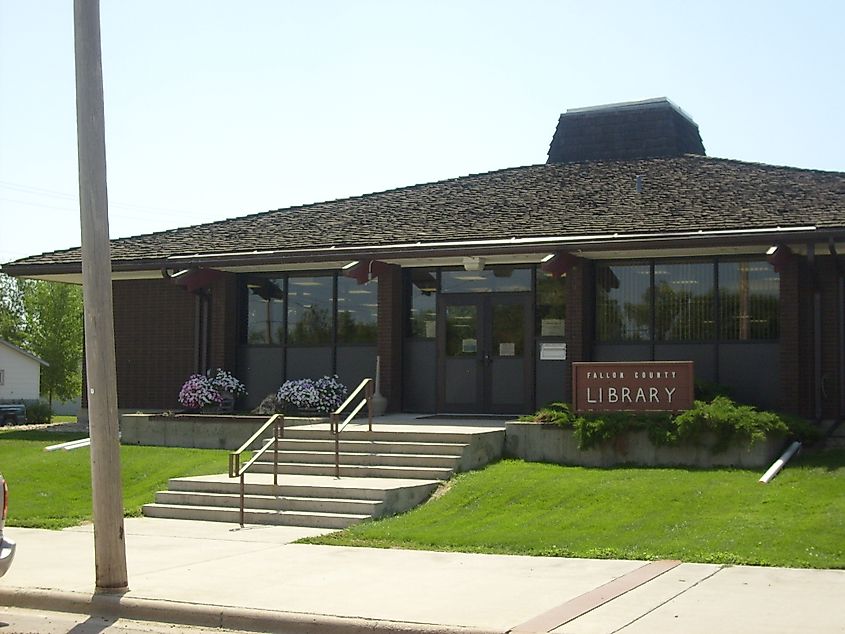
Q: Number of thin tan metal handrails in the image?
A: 2